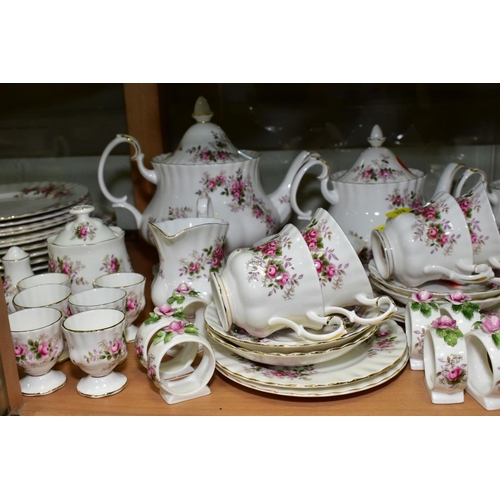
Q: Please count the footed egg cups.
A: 6